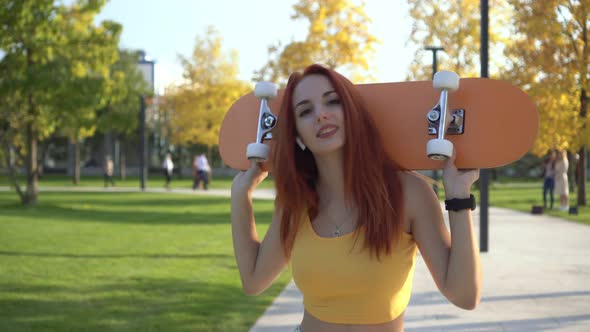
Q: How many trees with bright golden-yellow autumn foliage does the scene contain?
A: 4